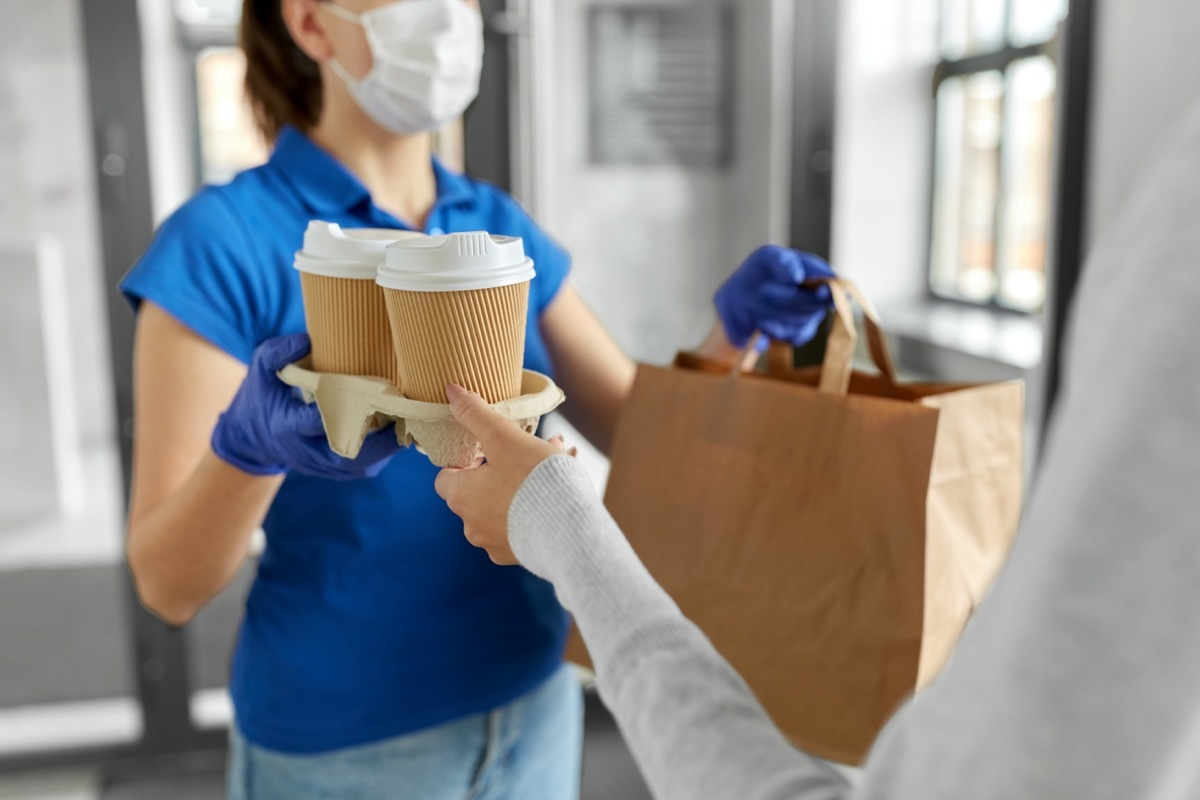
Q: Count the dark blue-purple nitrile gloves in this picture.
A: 2